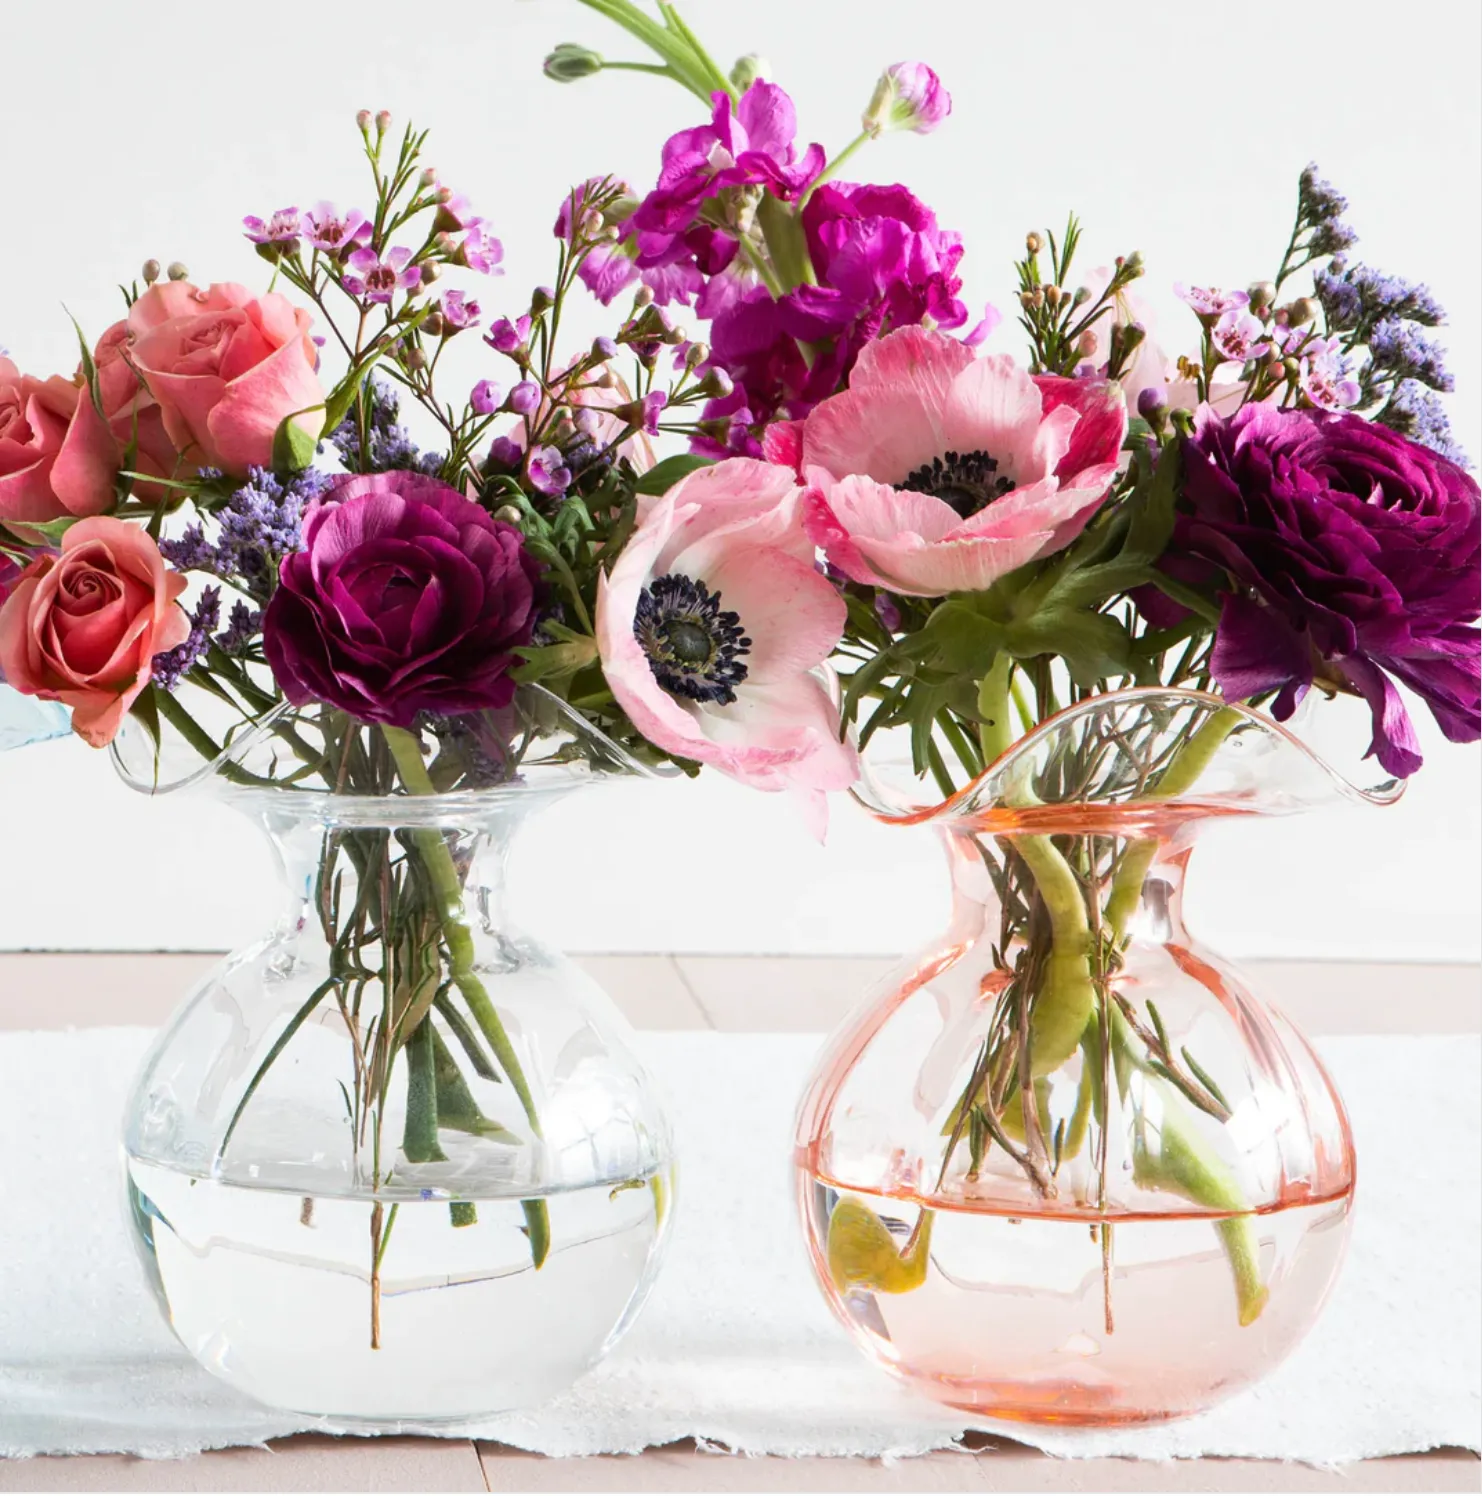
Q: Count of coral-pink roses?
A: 4